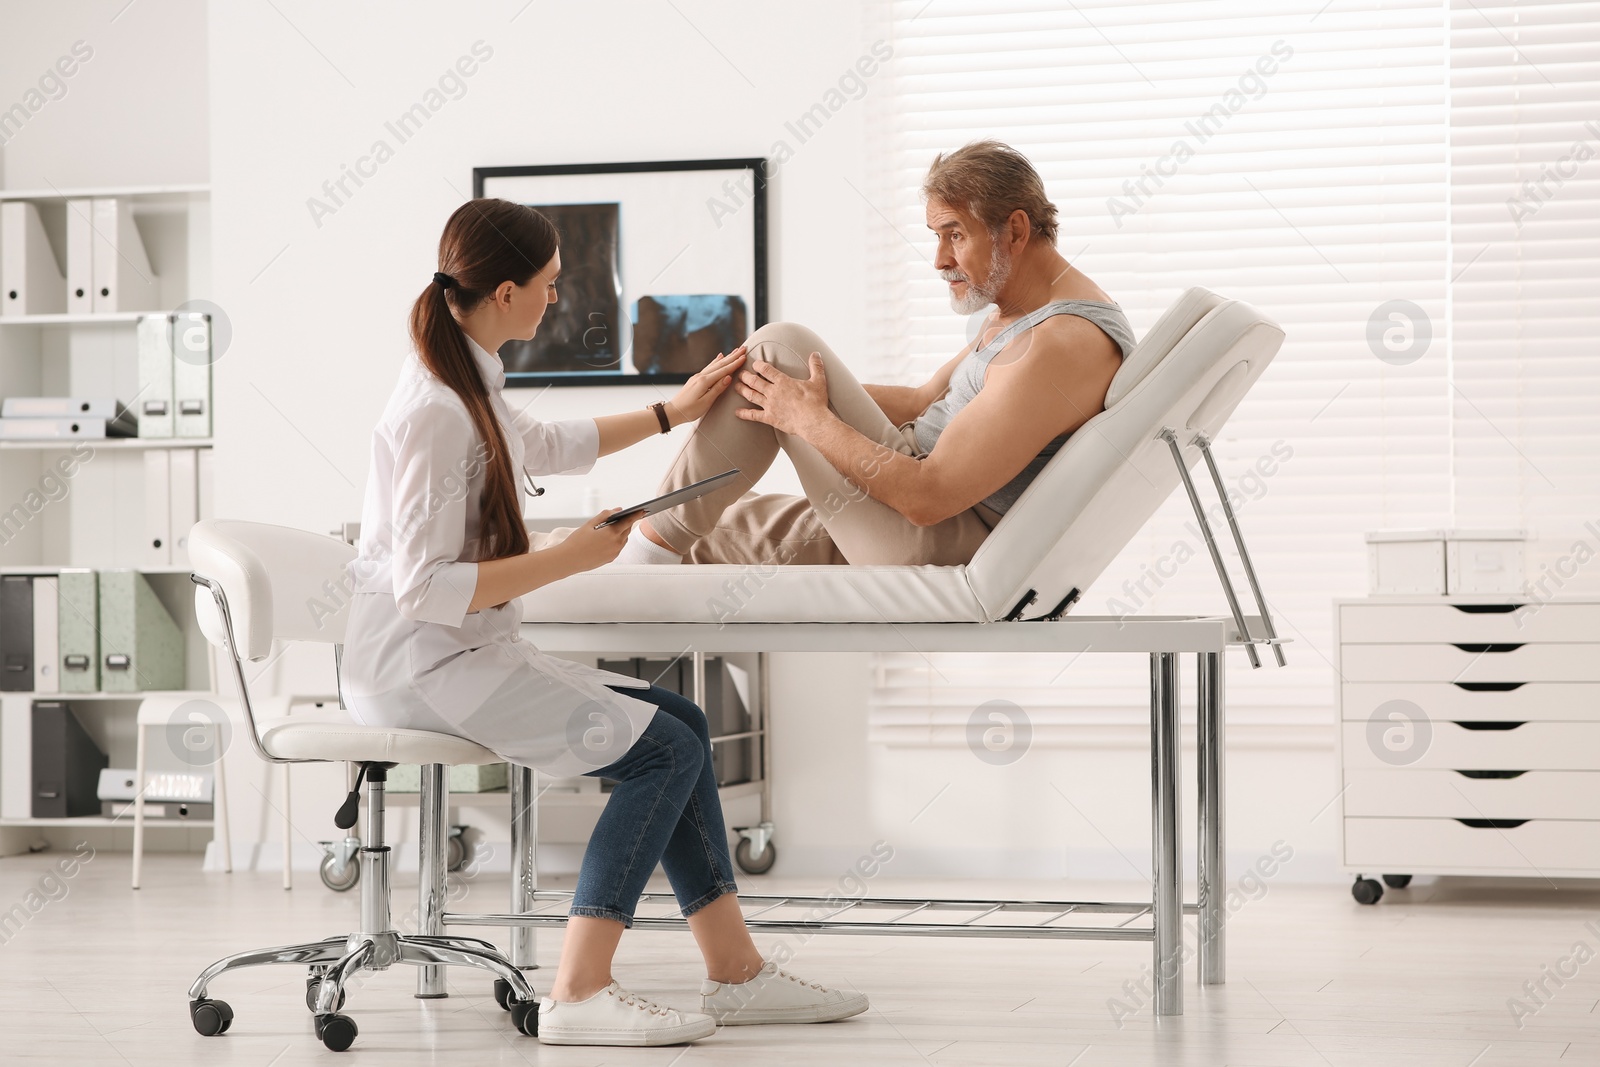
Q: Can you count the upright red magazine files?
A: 0